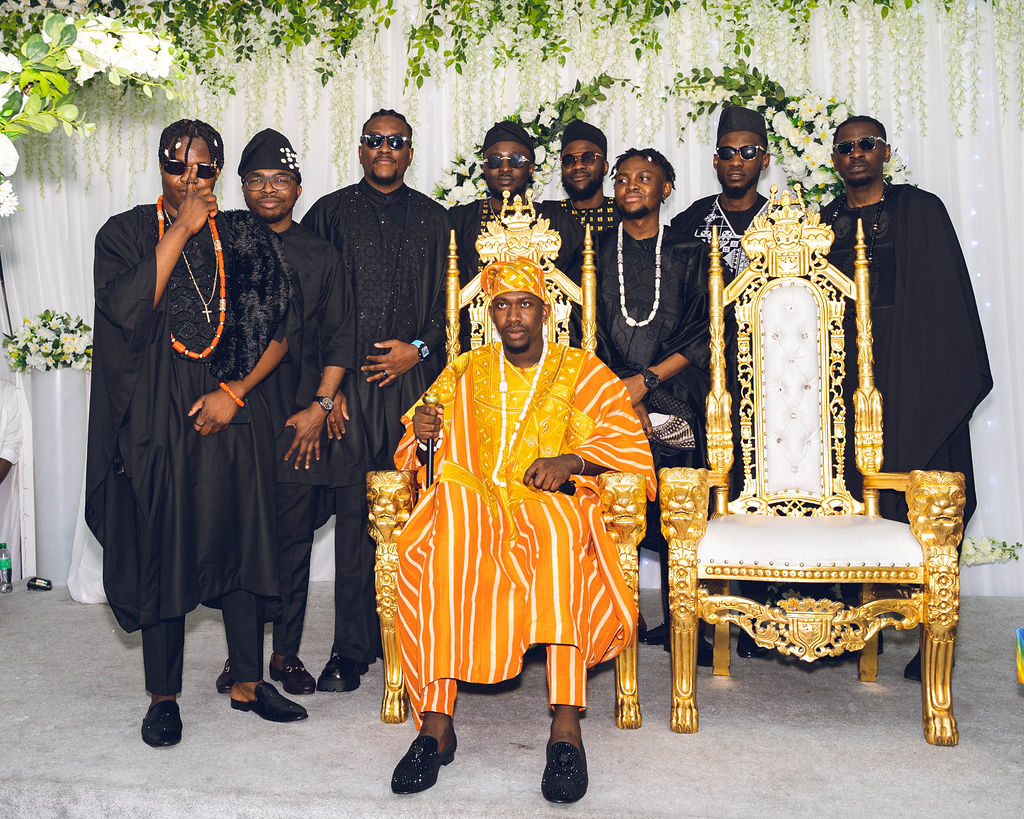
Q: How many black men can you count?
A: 9